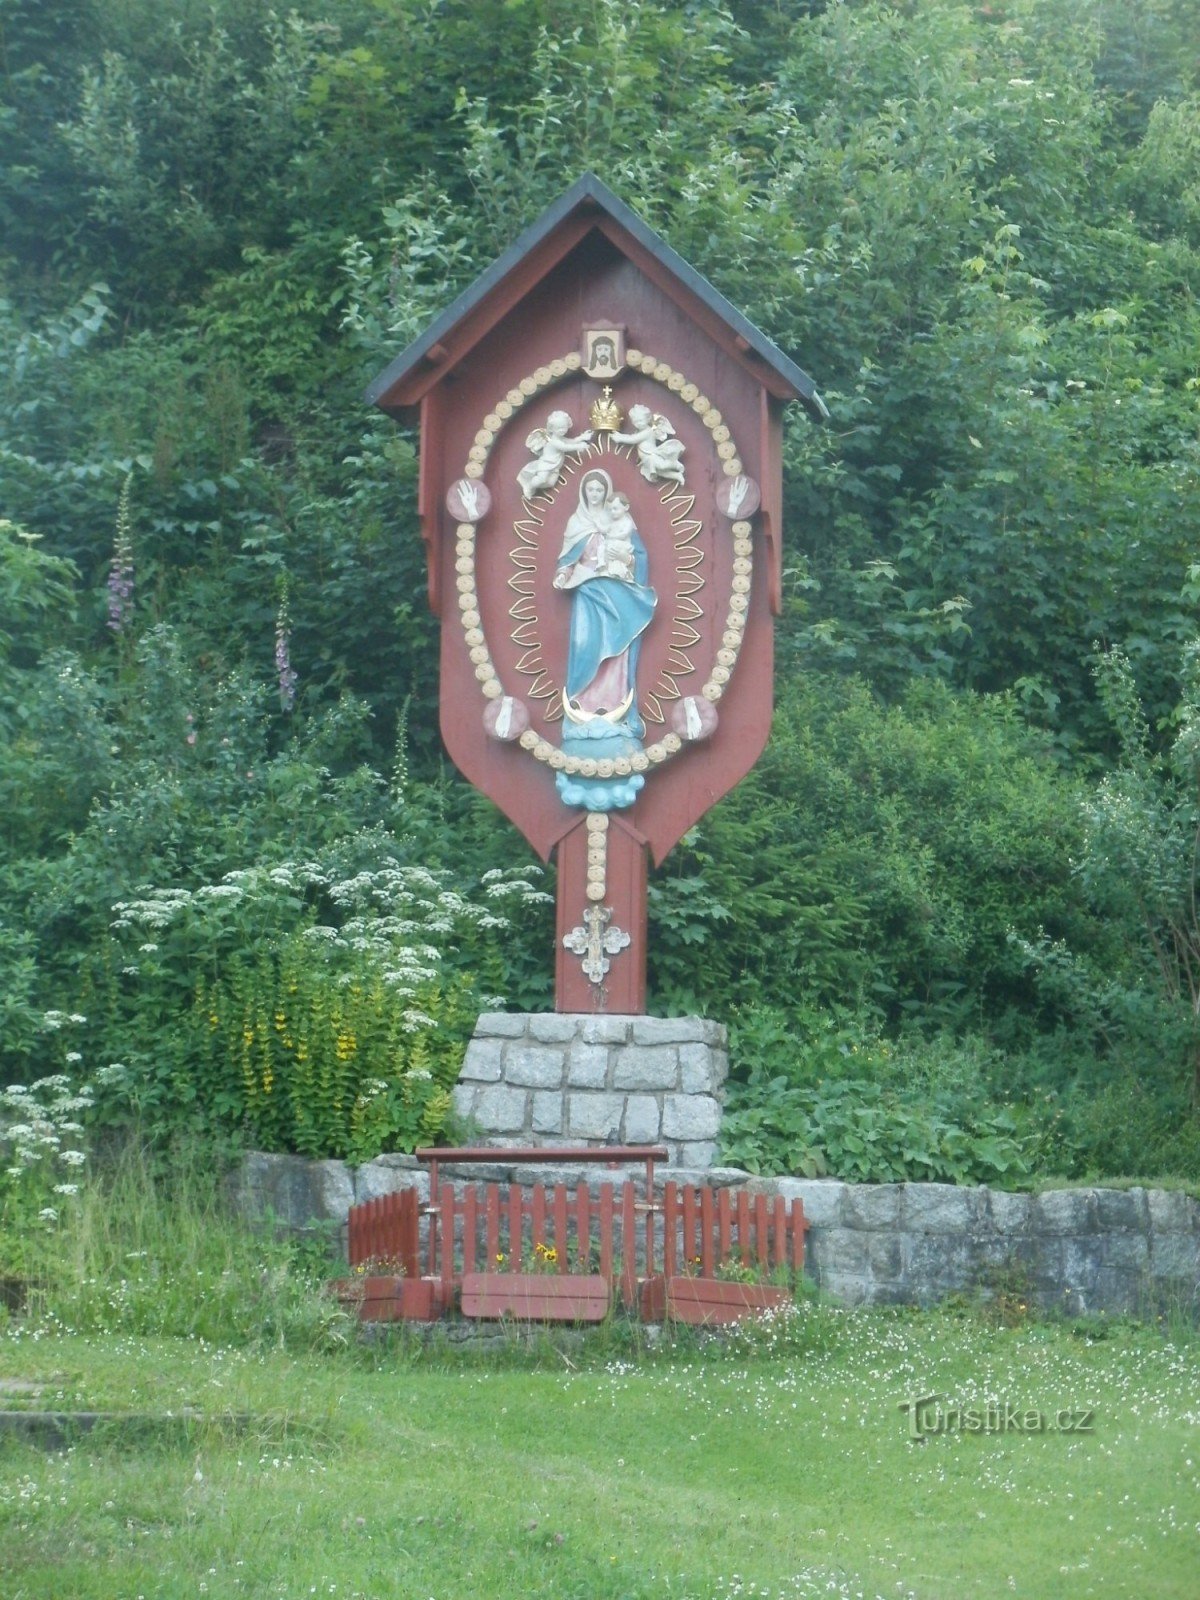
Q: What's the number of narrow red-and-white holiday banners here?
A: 0